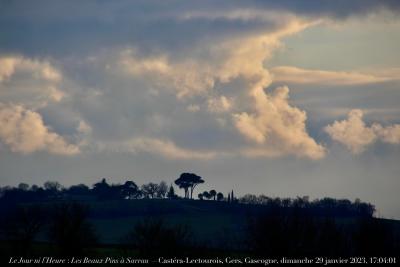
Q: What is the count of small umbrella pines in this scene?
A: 4